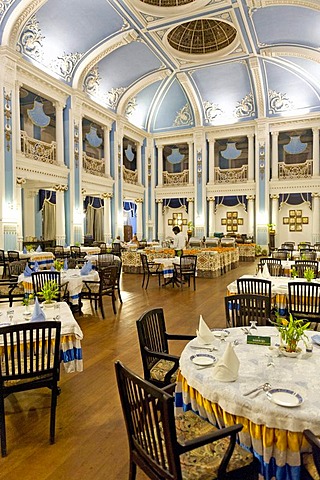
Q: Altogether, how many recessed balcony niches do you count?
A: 6